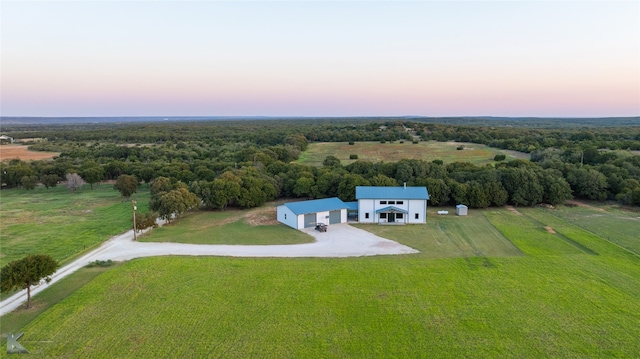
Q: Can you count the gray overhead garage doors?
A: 2